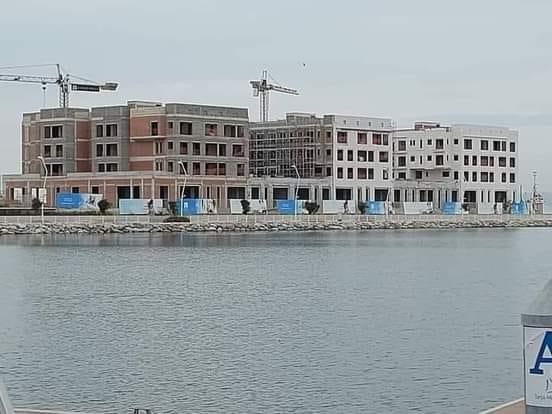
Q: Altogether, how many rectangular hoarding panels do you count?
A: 11